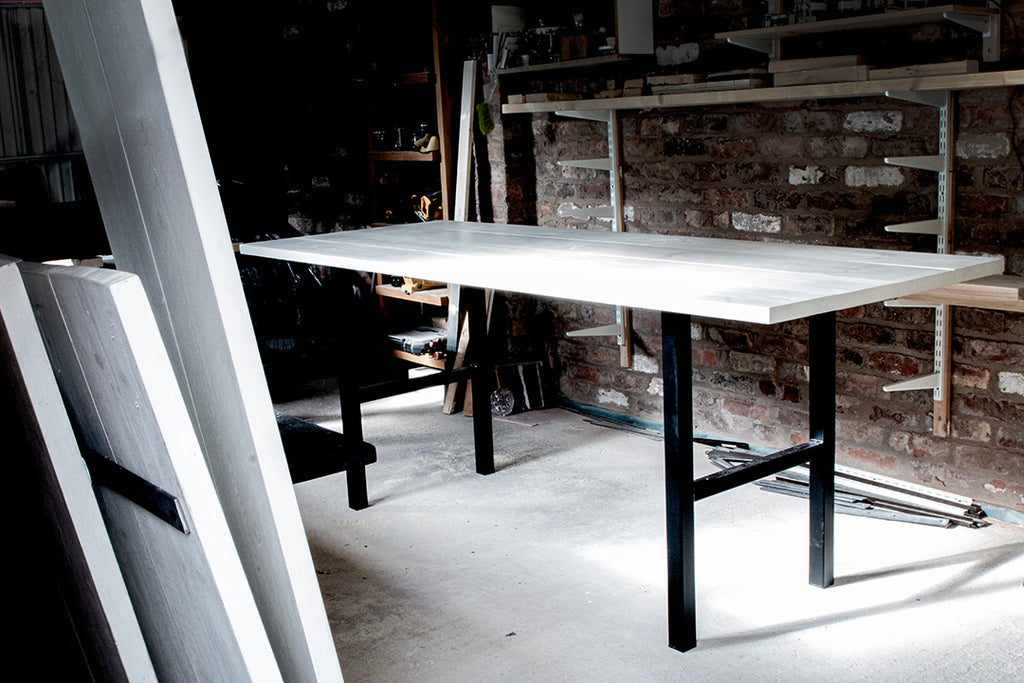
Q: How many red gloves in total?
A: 0